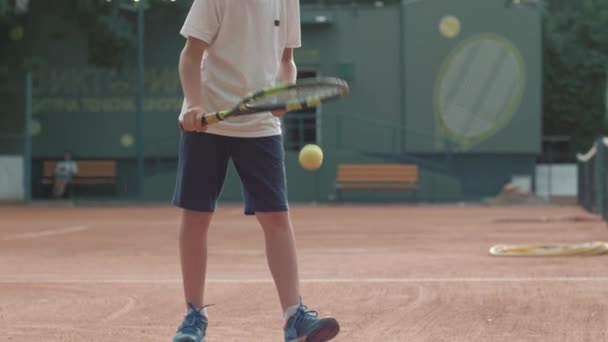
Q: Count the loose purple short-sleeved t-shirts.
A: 0